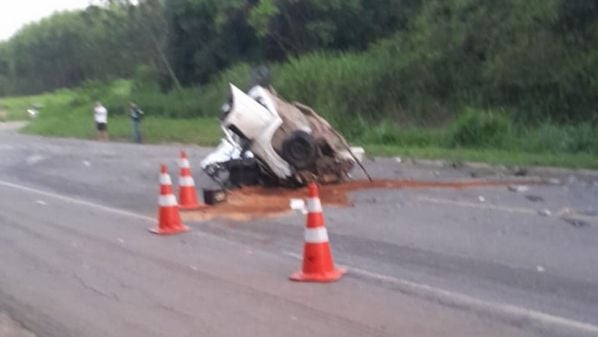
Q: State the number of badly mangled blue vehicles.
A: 0